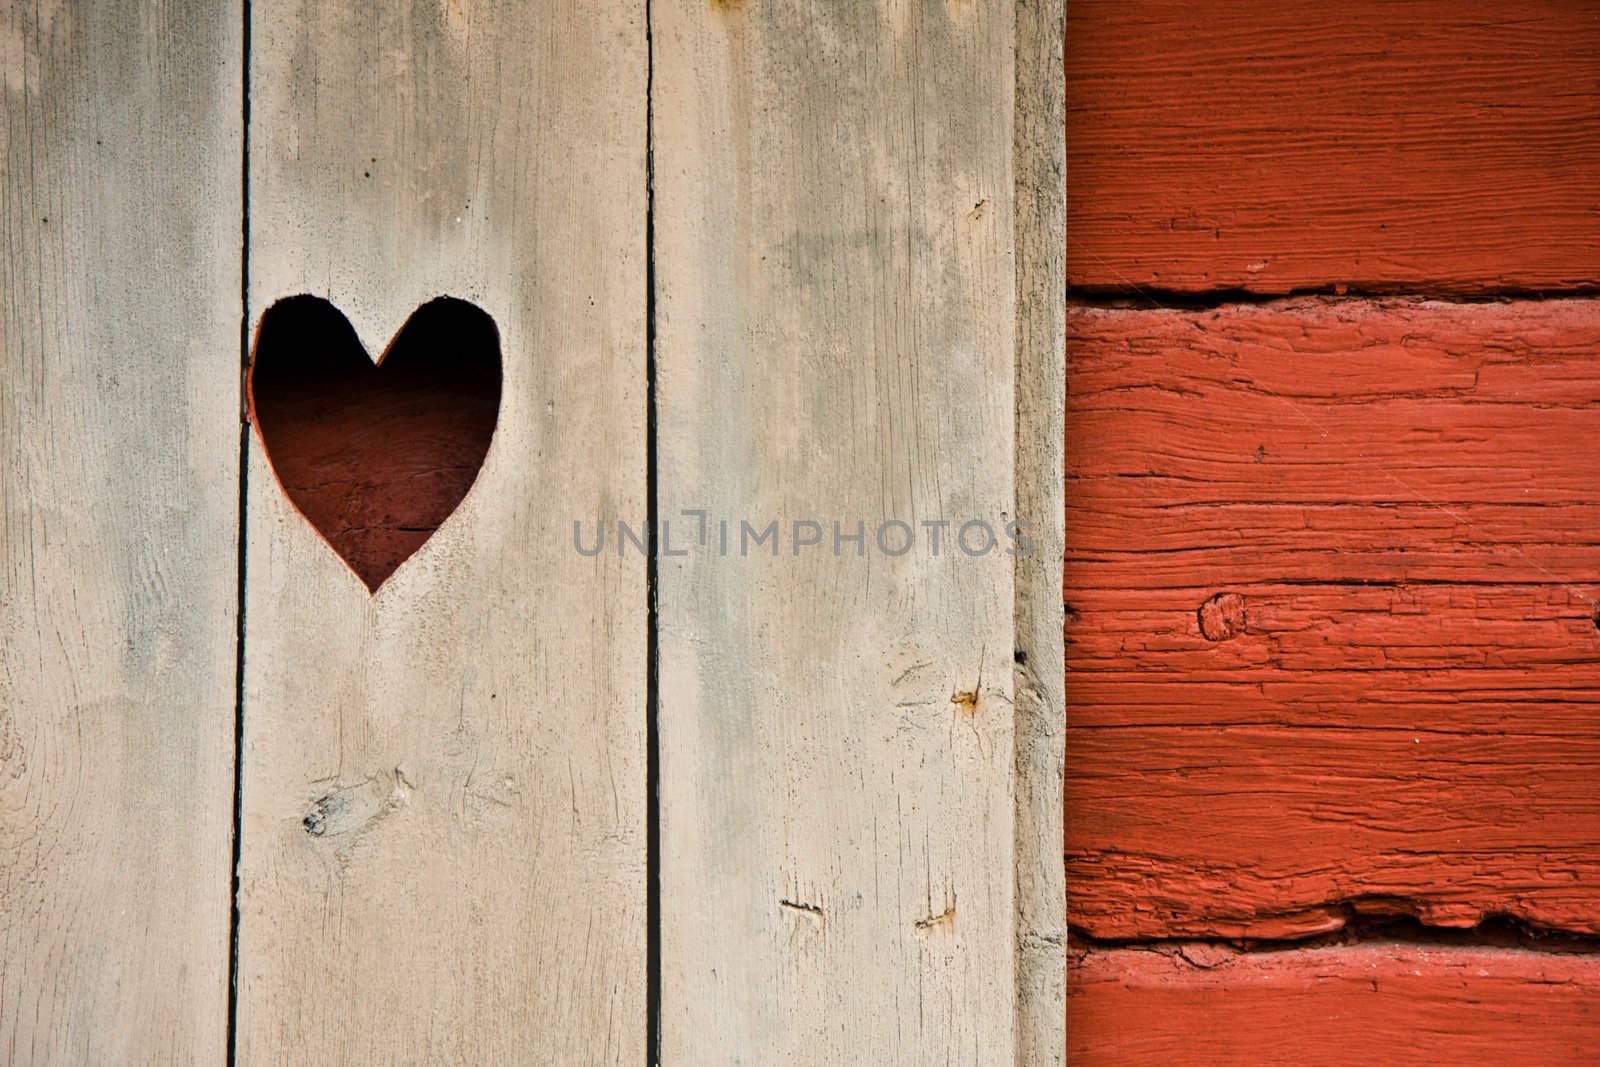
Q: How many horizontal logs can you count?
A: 3